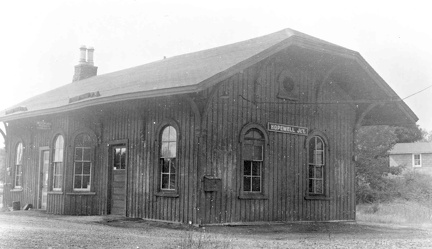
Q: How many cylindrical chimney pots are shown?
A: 2